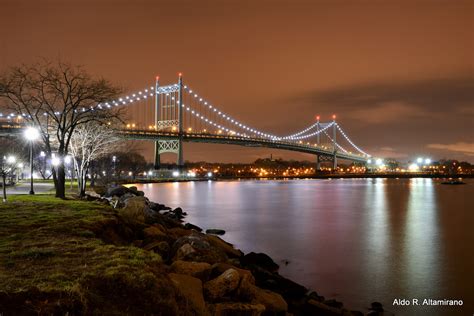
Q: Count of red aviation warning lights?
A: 4